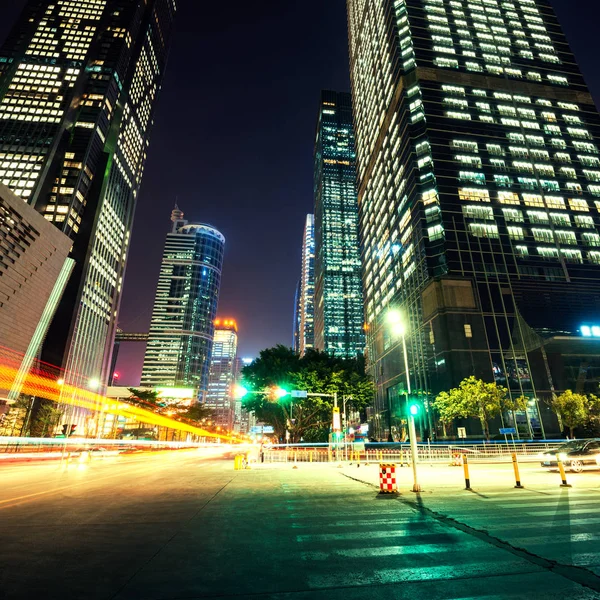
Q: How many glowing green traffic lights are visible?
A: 3